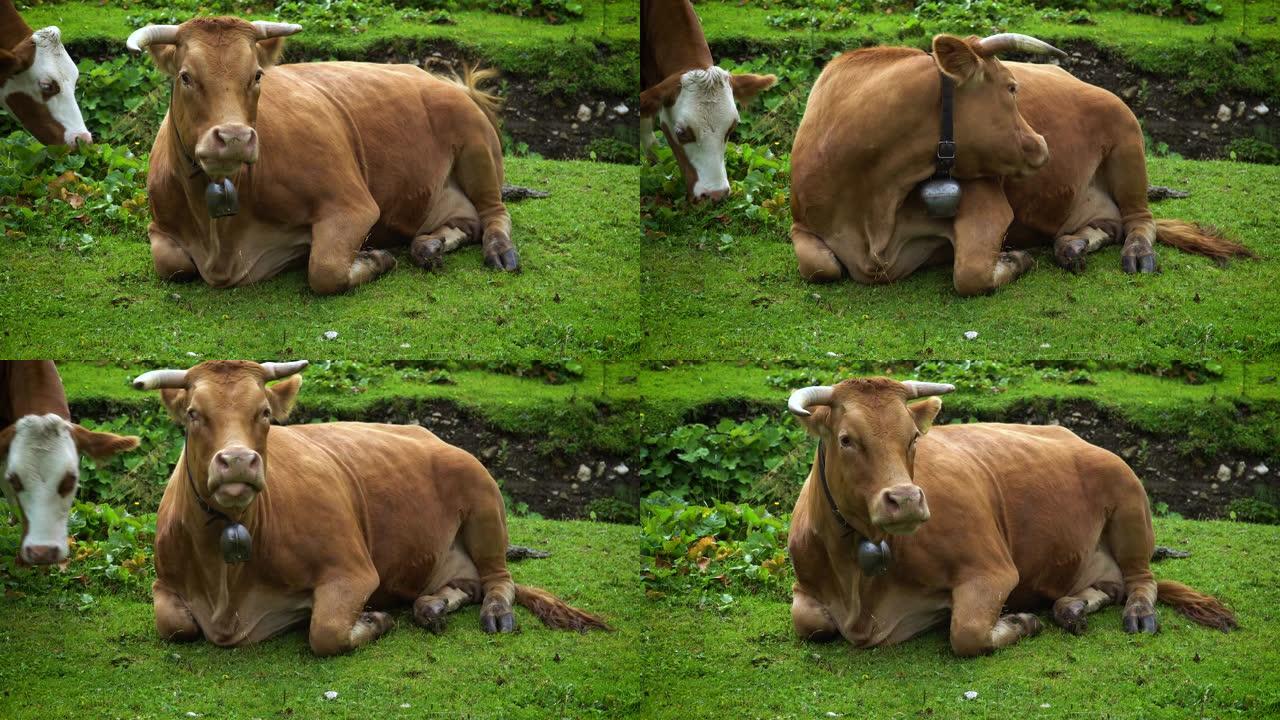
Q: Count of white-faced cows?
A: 3